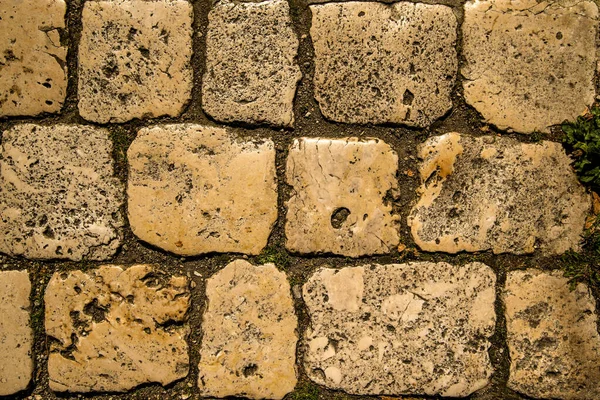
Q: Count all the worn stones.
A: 14